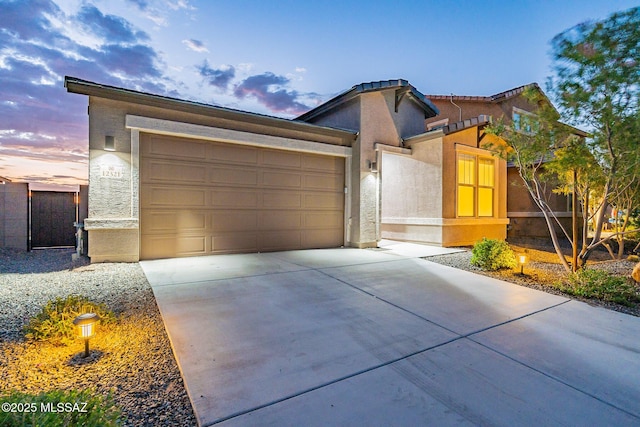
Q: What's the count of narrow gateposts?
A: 2